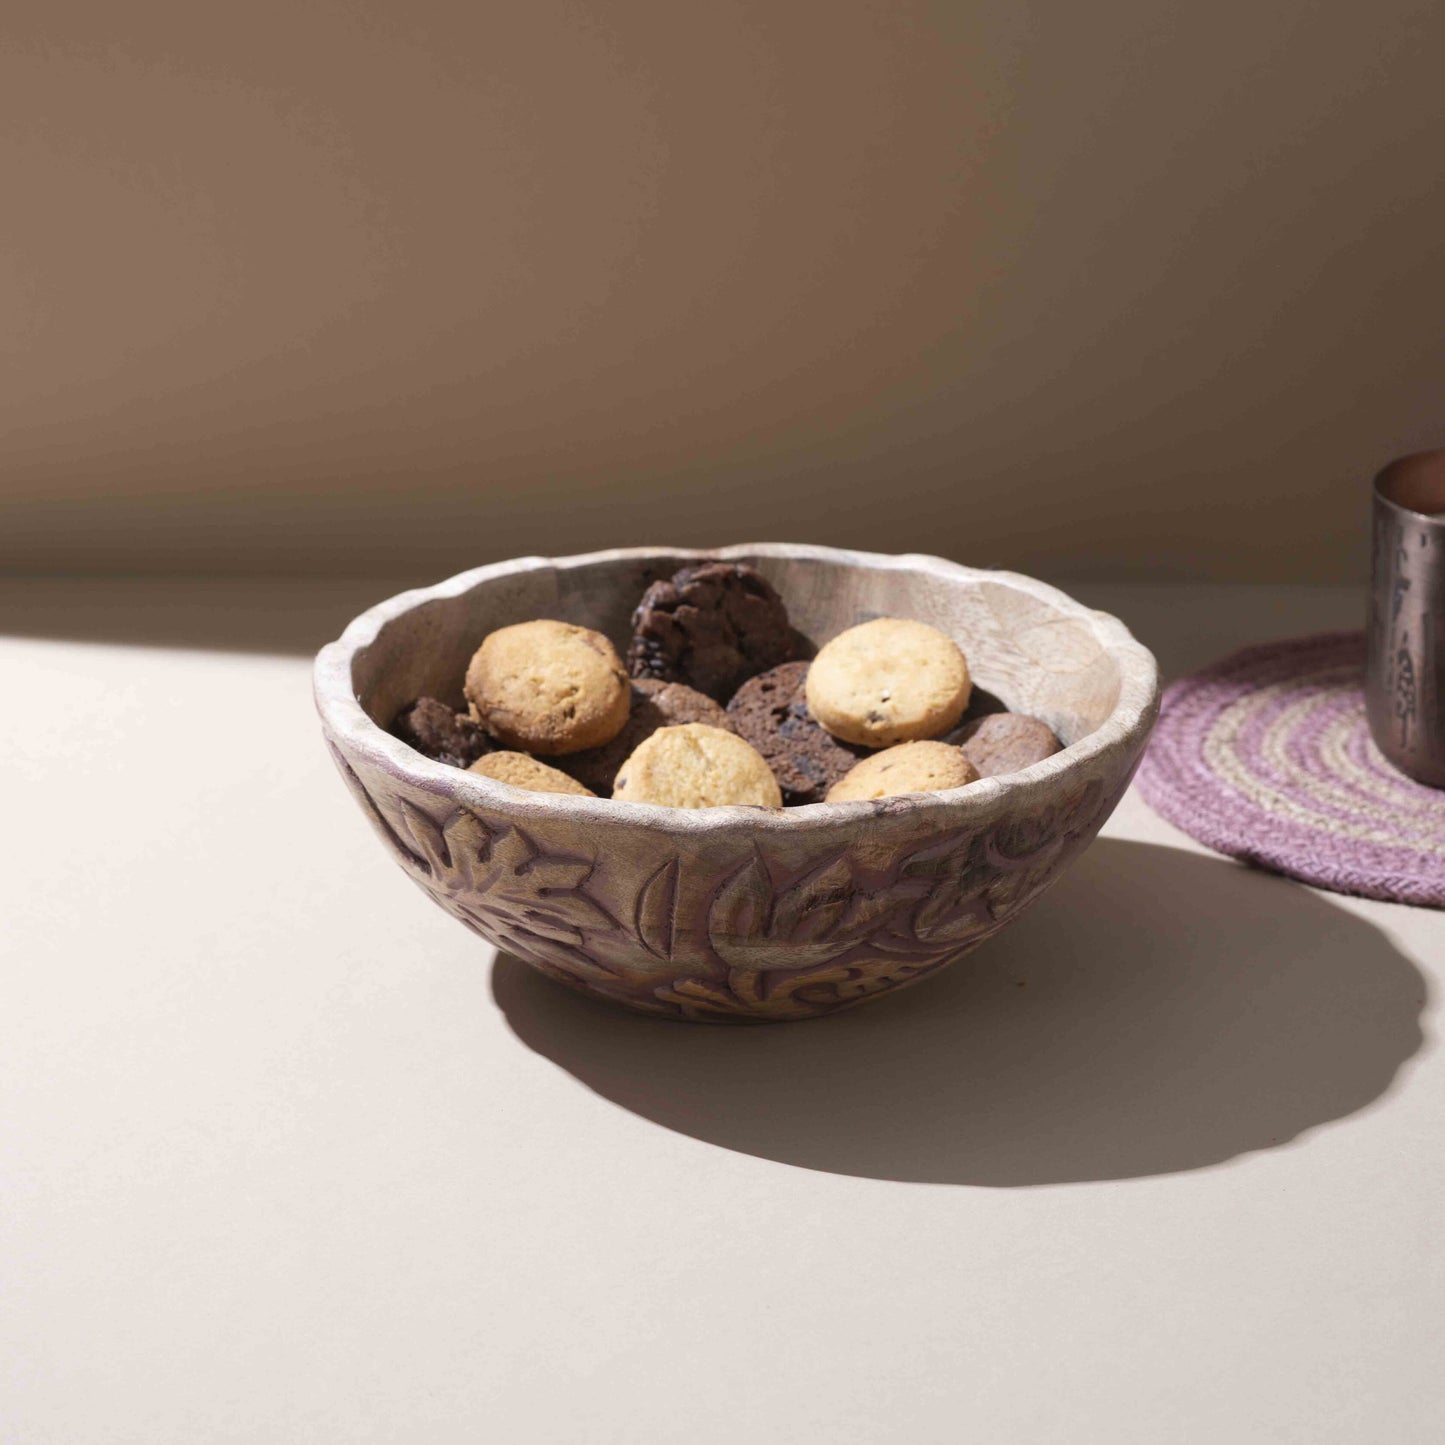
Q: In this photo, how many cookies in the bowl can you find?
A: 10